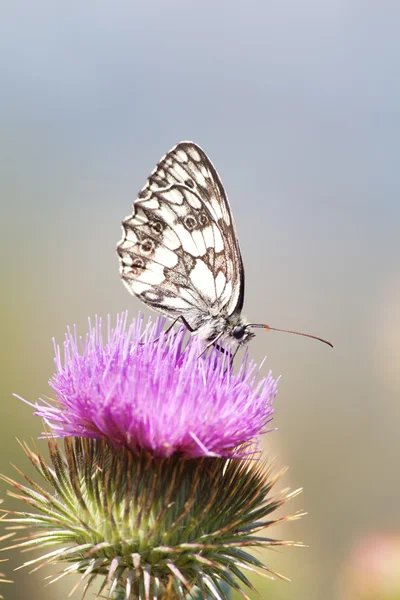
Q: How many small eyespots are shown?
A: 5